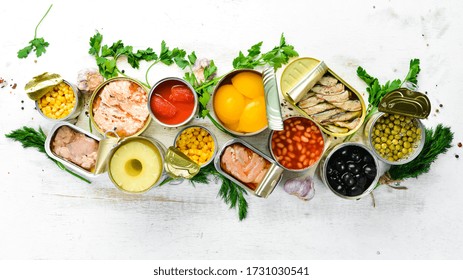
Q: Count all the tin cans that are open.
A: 12